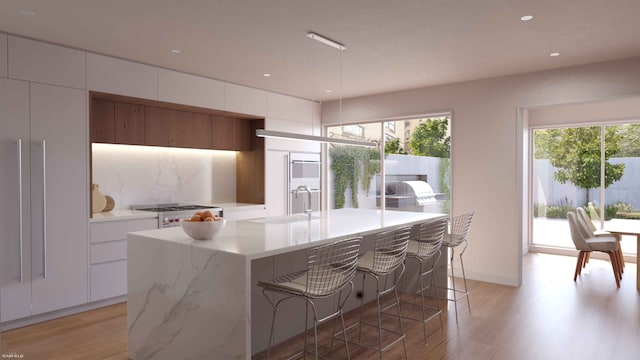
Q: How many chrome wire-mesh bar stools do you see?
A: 4